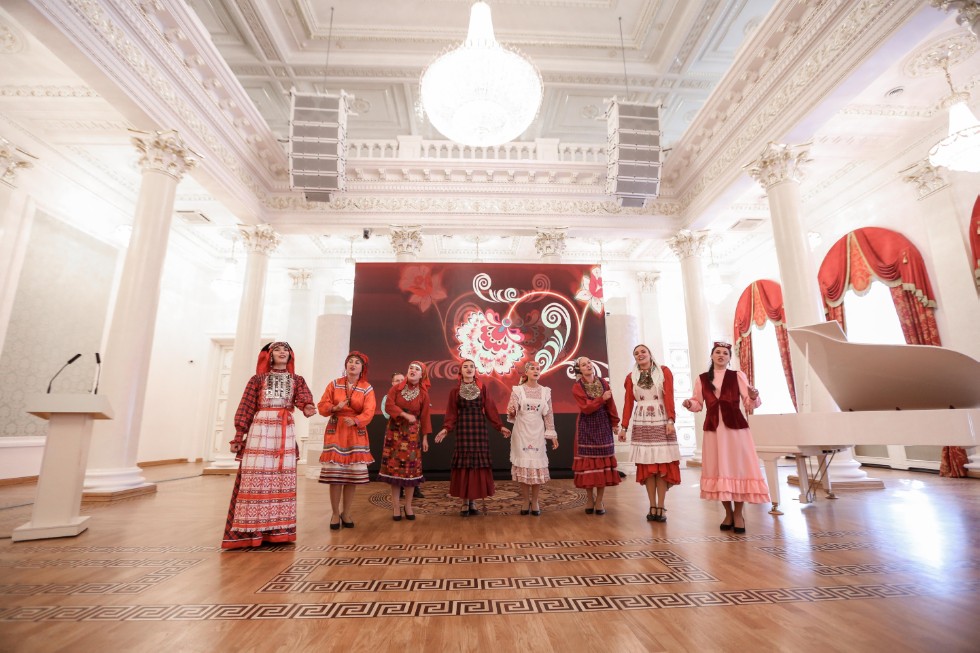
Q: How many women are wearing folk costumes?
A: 8